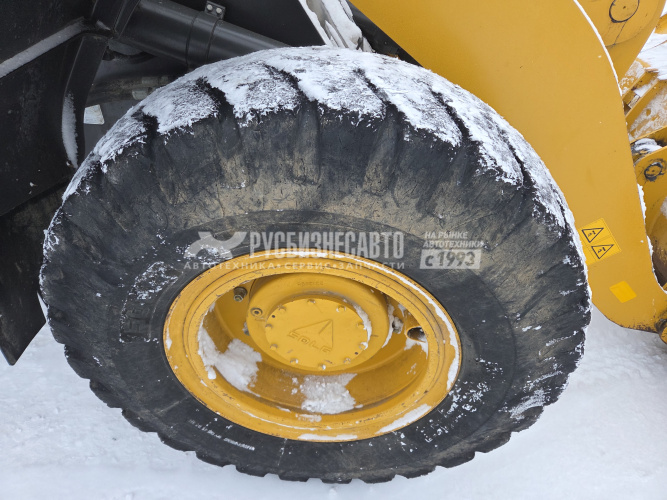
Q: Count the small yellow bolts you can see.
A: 10